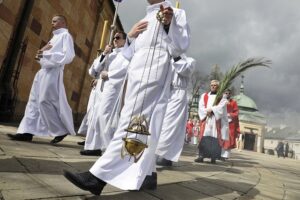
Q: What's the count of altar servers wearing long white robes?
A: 5